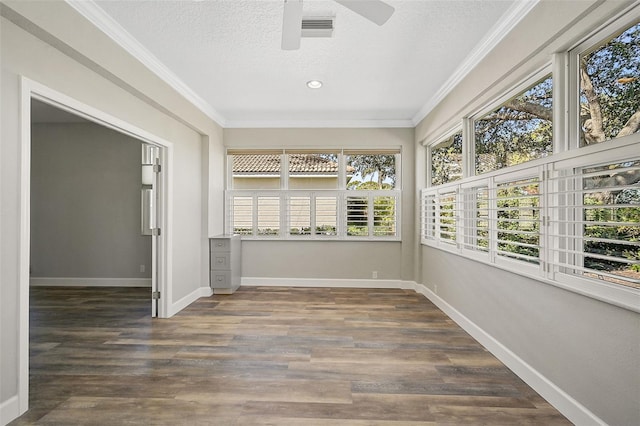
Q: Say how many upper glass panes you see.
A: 6